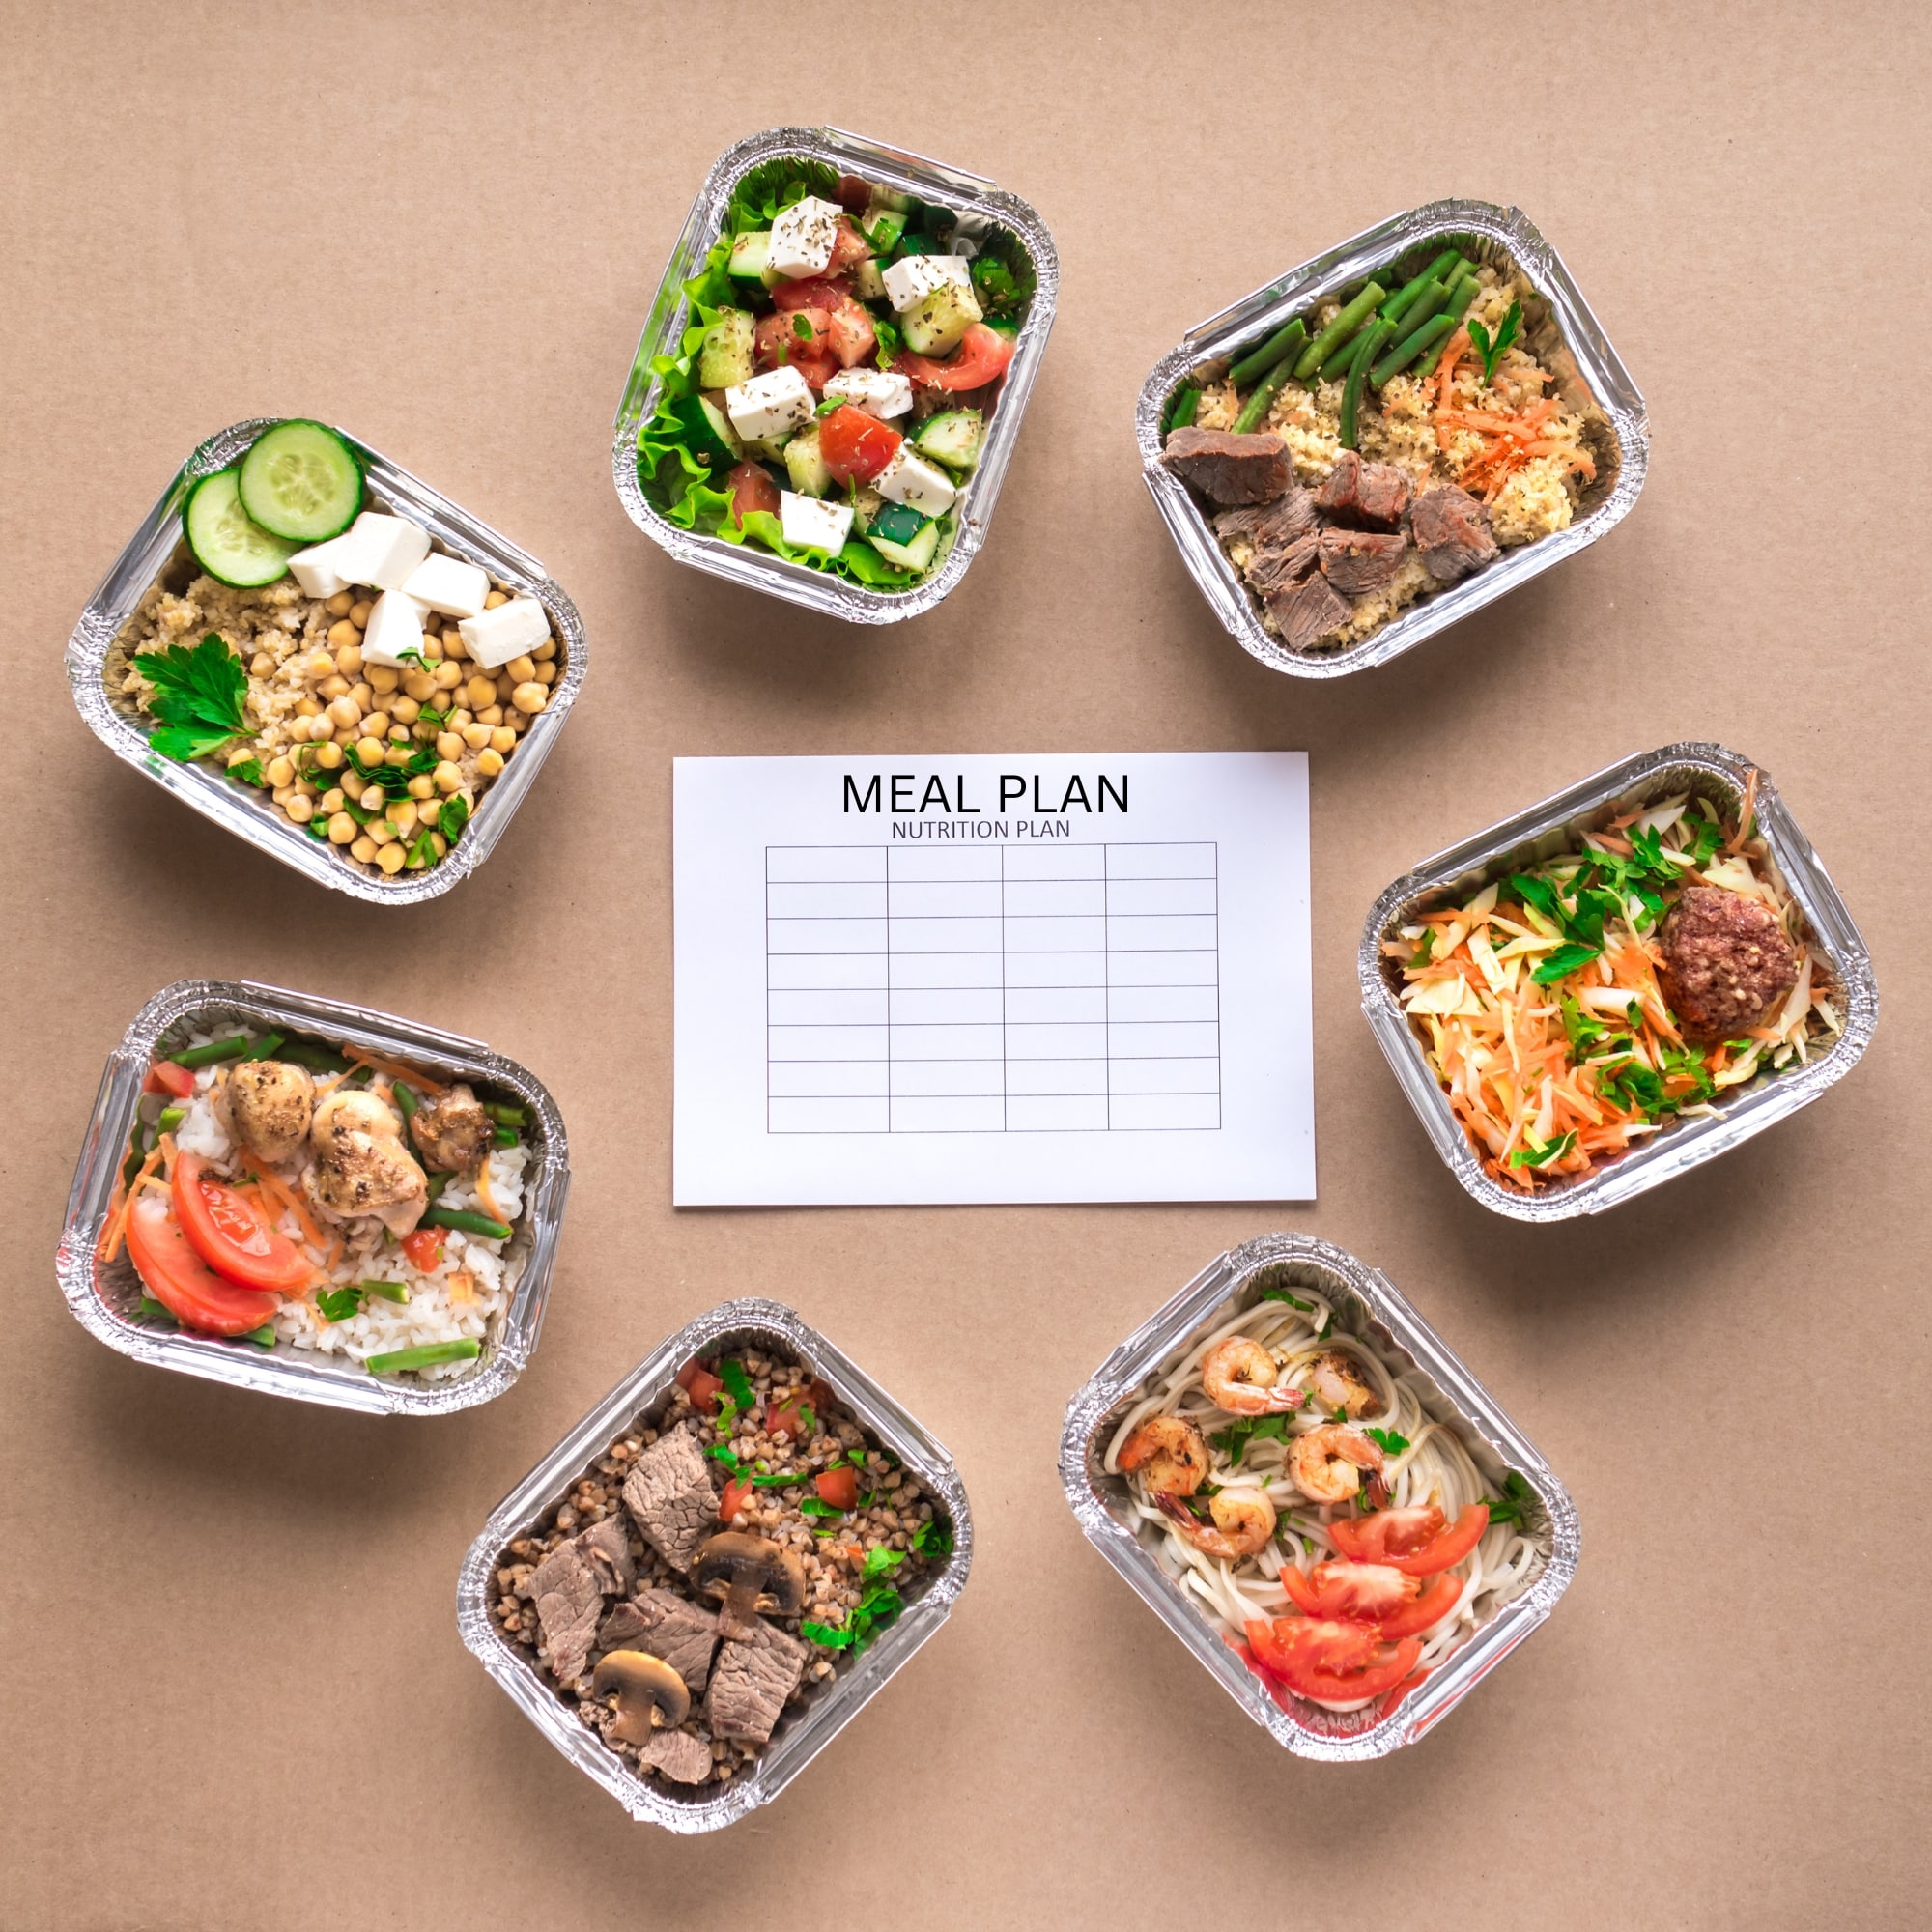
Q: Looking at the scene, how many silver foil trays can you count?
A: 7